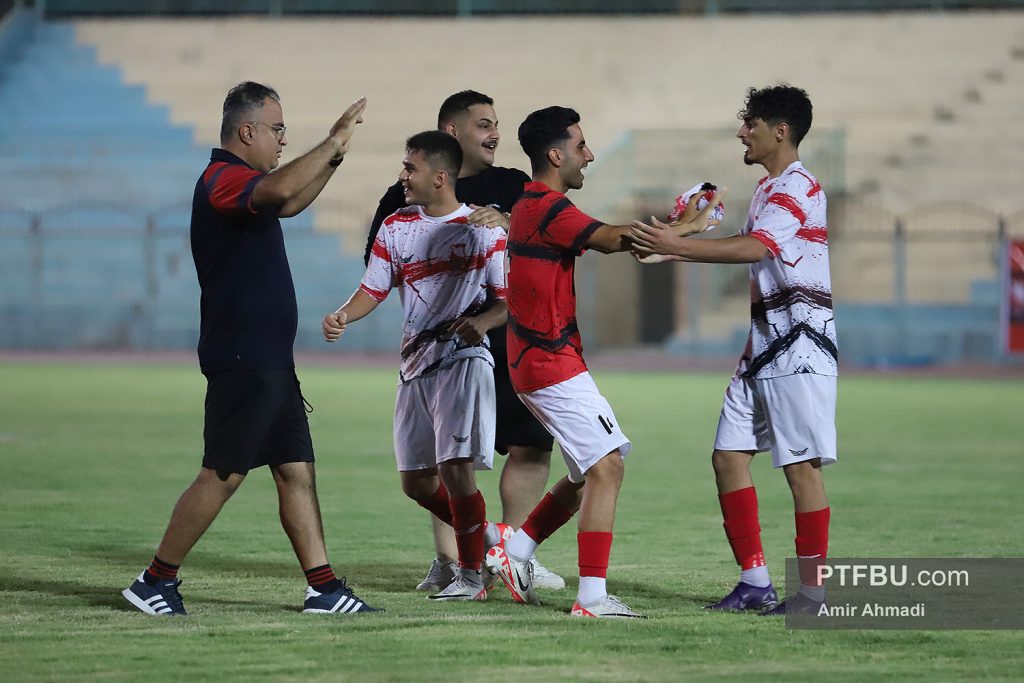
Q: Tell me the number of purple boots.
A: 2